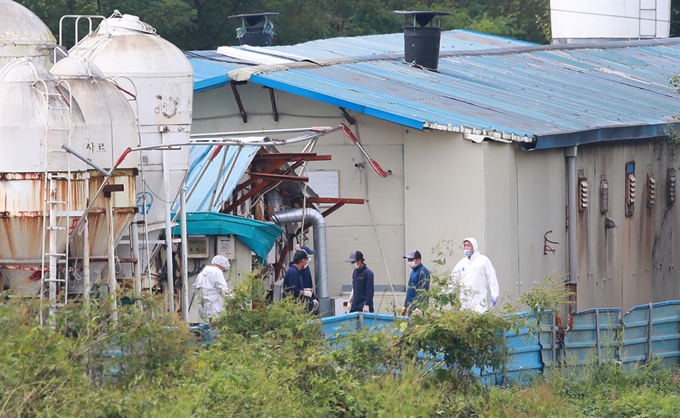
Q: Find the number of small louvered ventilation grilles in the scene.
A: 5